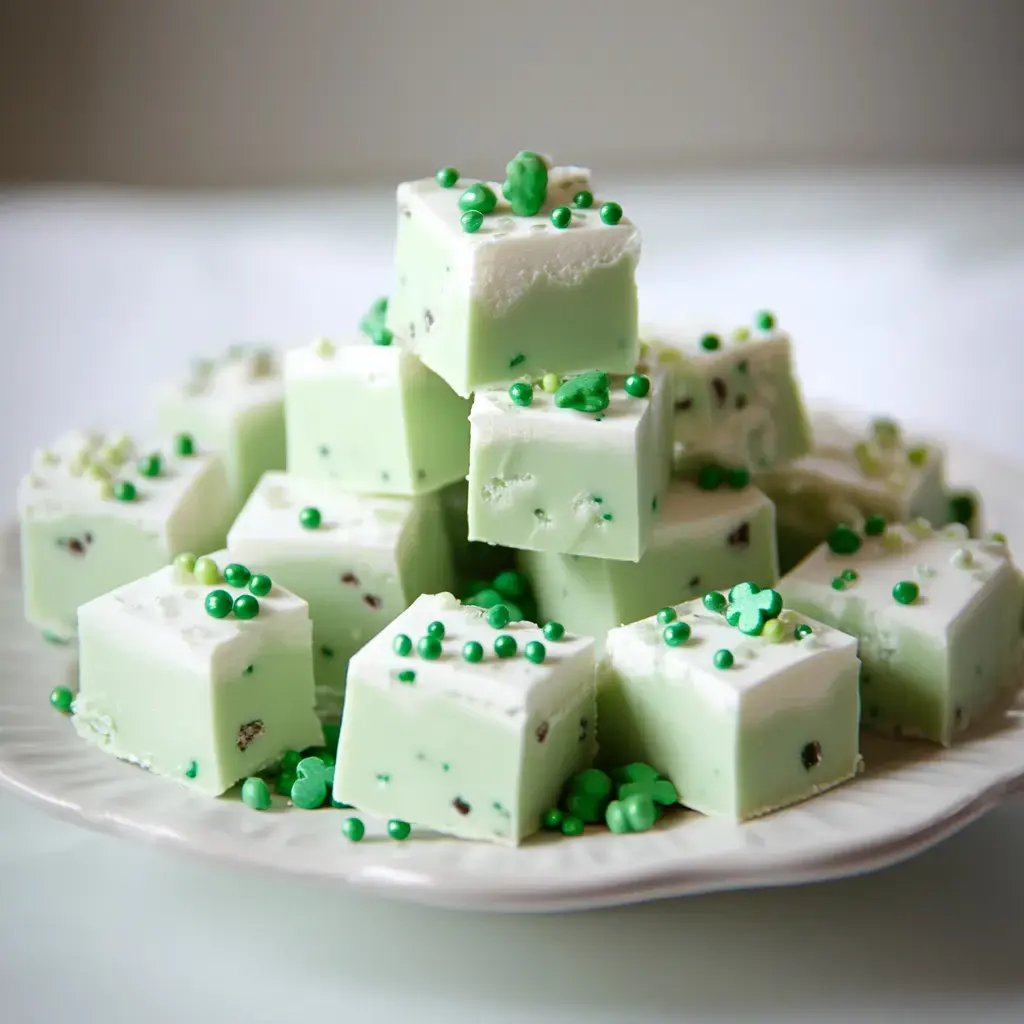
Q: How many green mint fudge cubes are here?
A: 13